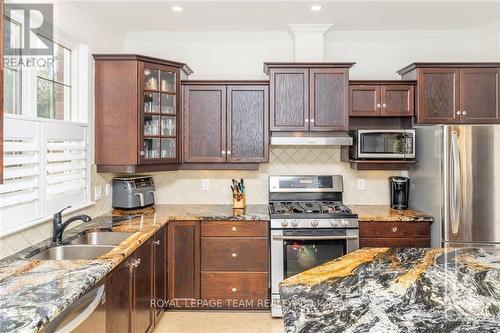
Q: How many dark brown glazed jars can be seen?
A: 0